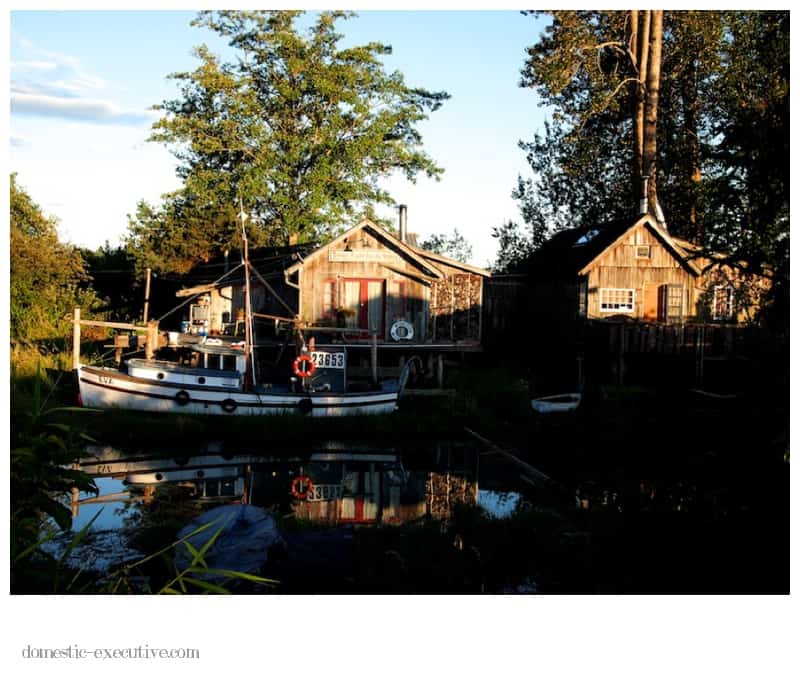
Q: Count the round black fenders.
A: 3